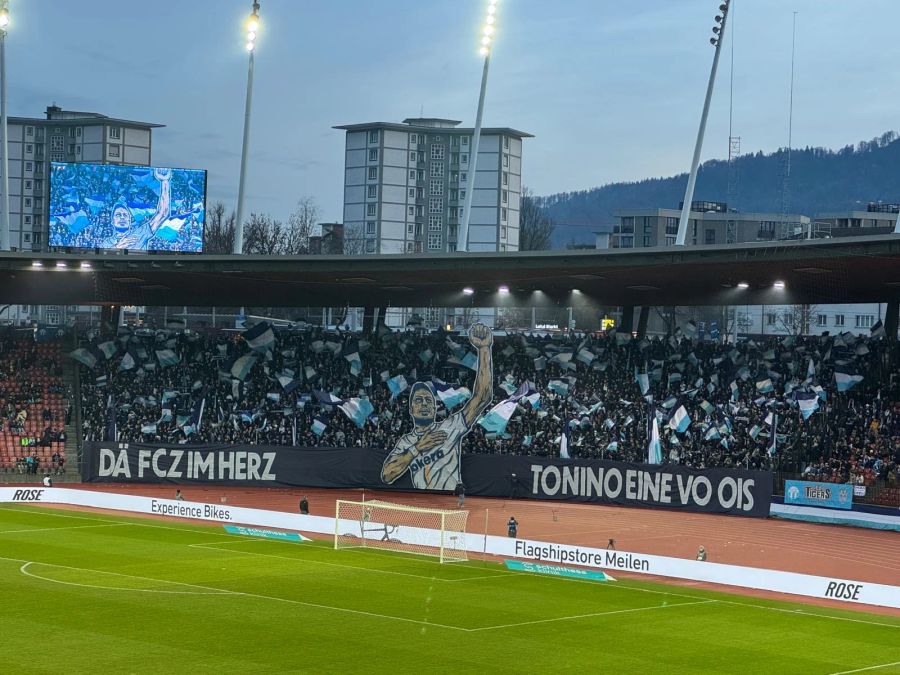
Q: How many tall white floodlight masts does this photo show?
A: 4